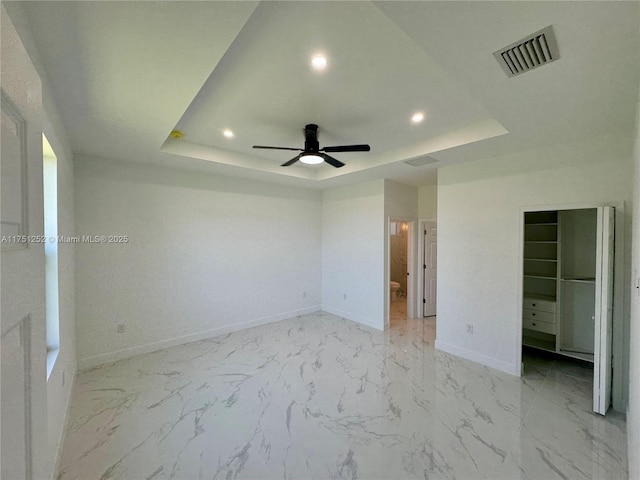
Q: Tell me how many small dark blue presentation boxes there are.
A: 0